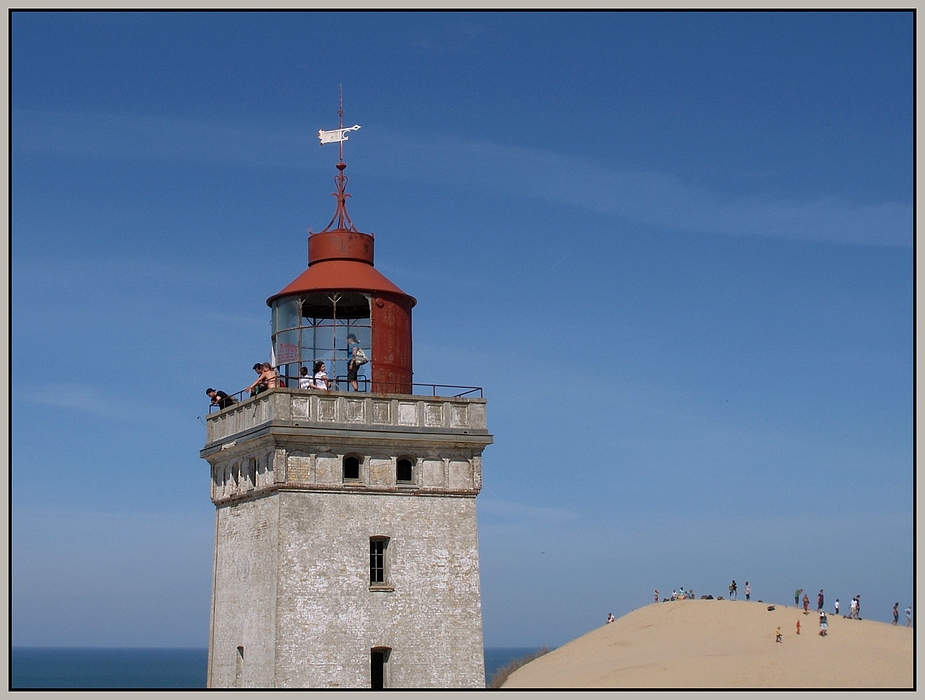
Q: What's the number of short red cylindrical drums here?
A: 1